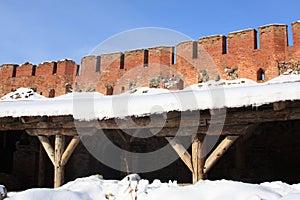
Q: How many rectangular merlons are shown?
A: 13